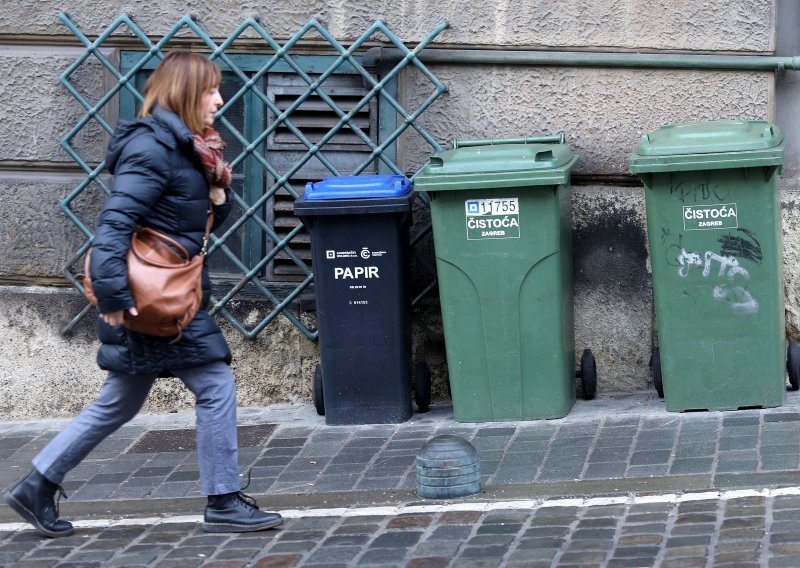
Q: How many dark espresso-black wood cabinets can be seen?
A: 0